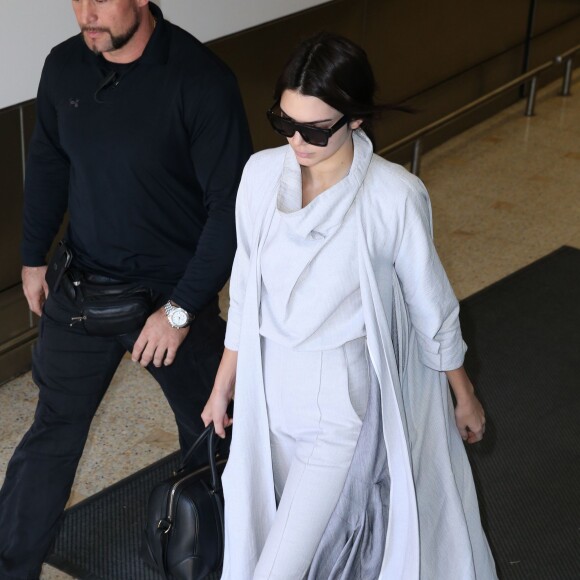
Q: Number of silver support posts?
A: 3